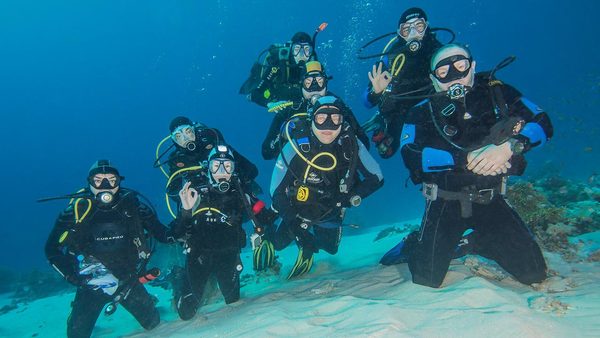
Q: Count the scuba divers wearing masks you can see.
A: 8